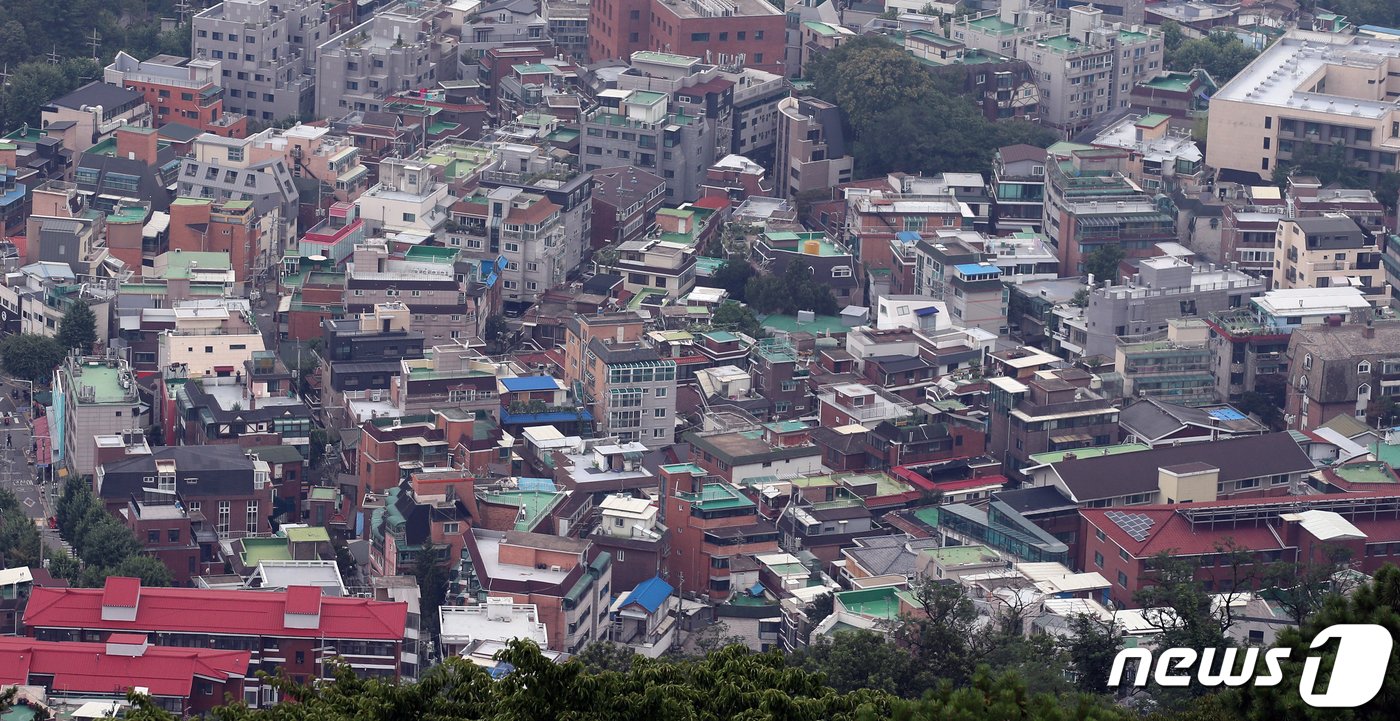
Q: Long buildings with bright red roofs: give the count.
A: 2